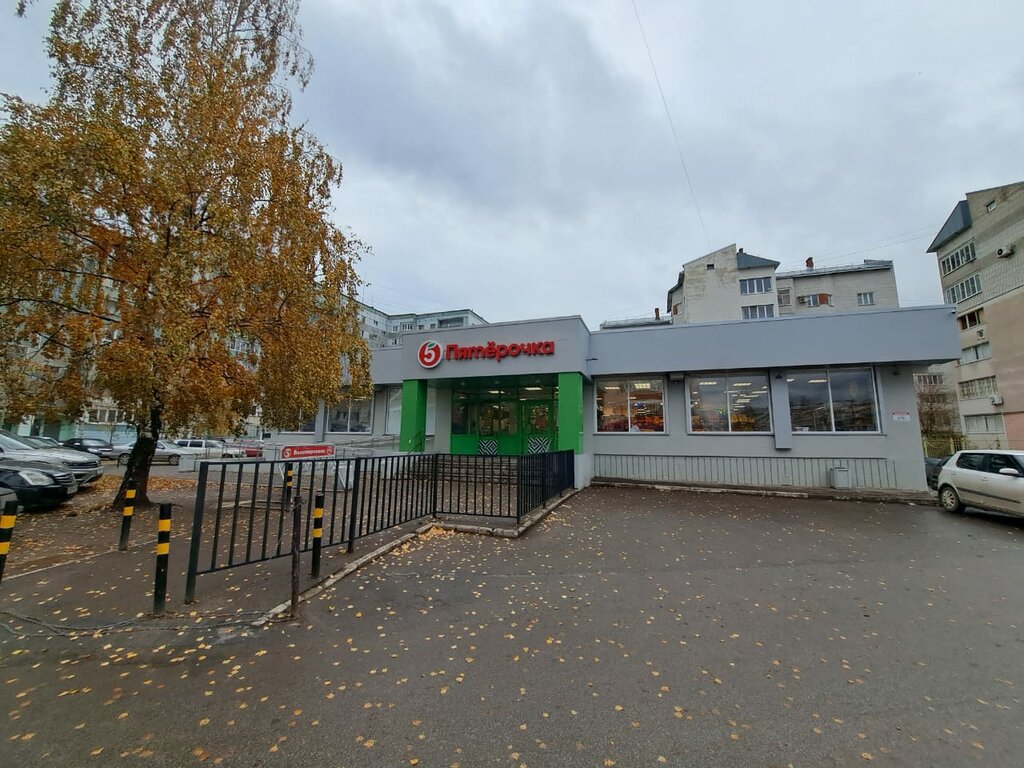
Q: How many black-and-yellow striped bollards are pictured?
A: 5